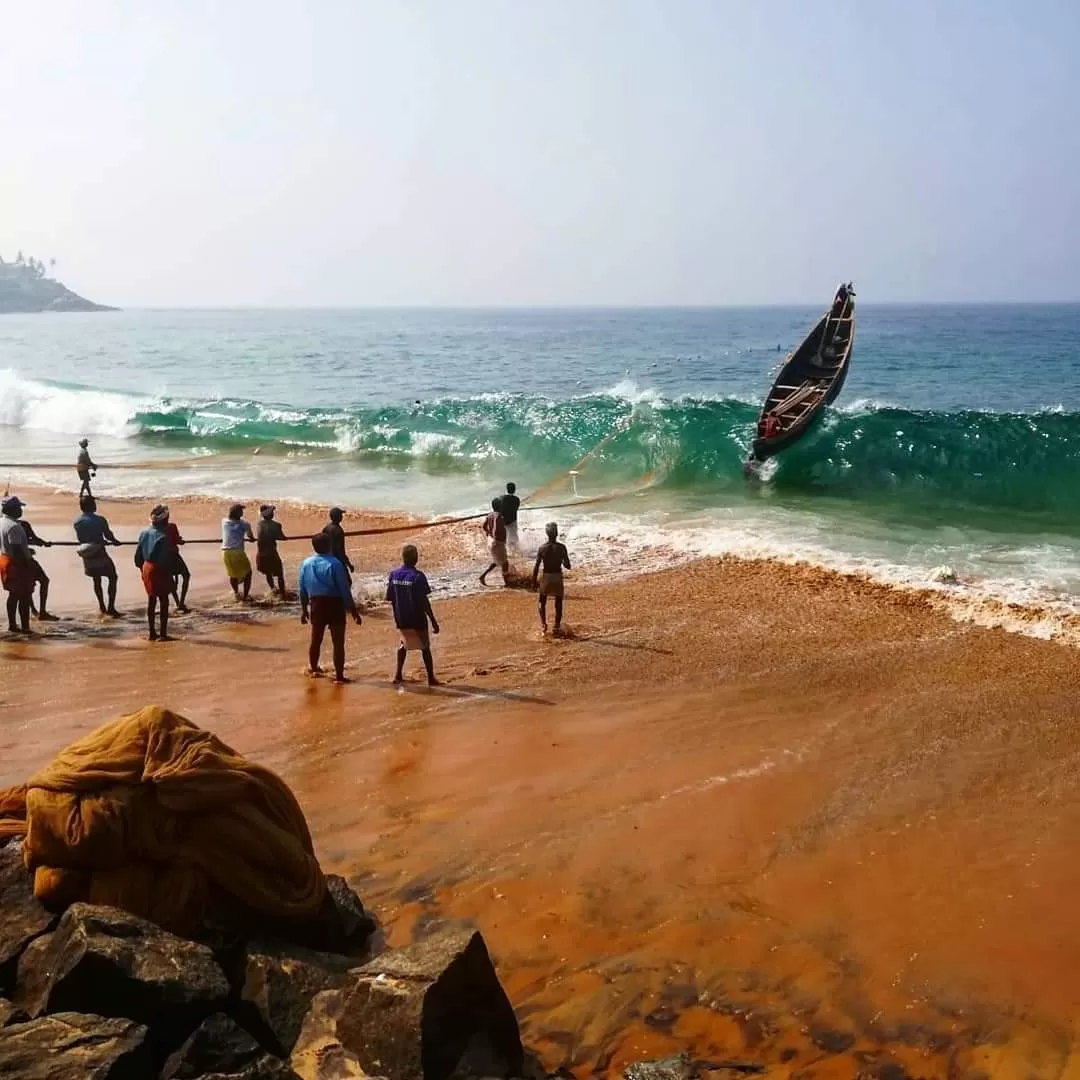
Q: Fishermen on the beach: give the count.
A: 14